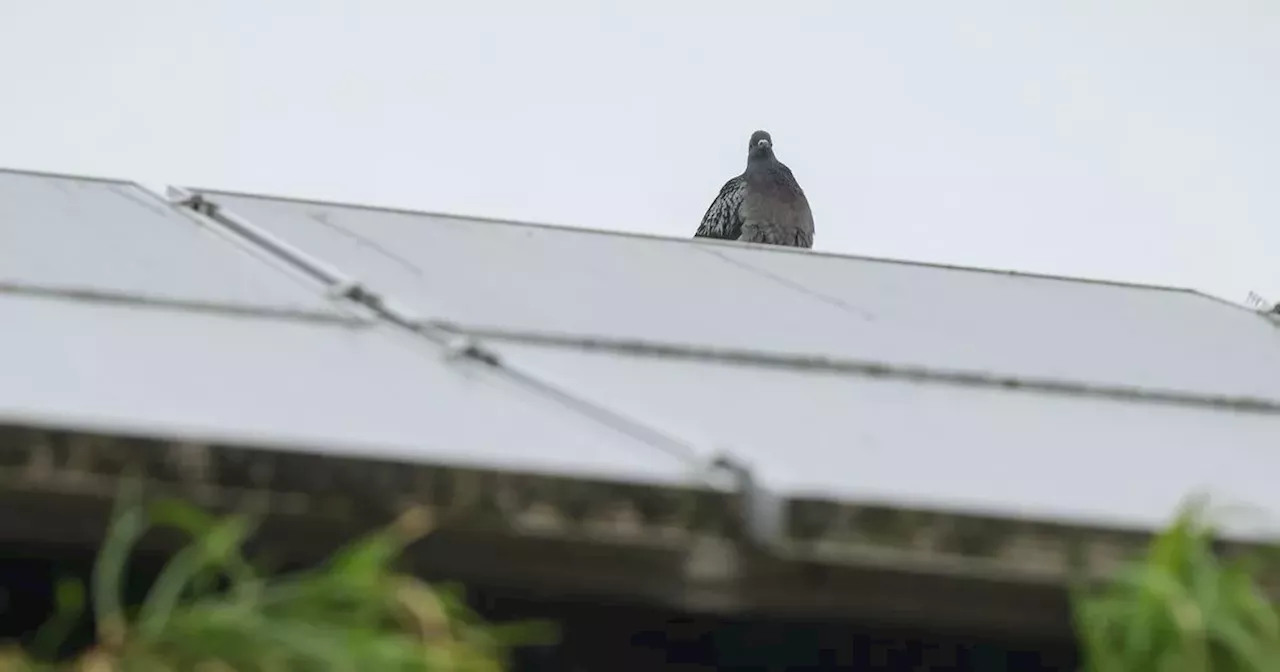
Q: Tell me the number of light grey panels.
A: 4